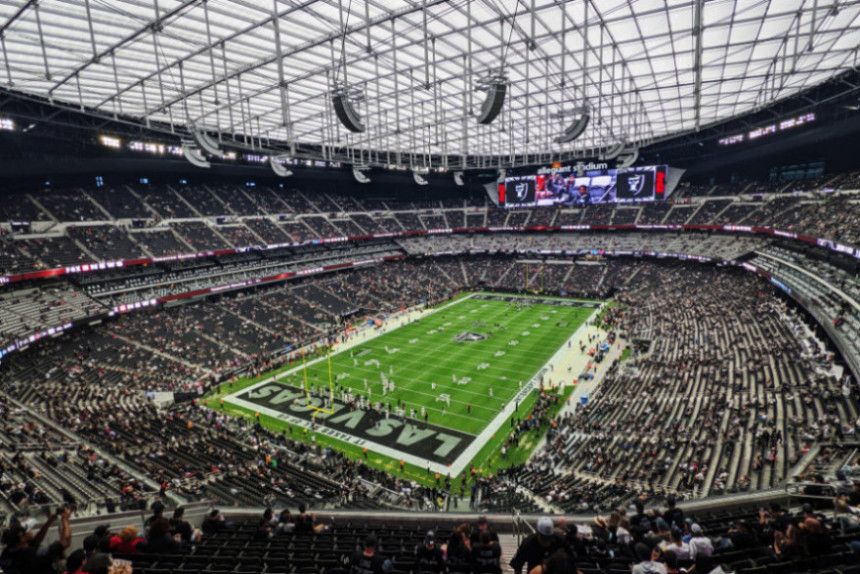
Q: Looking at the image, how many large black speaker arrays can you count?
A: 3